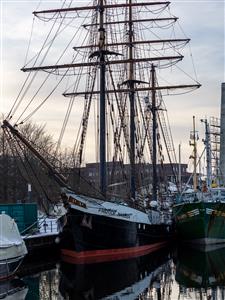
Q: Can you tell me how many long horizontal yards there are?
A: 5